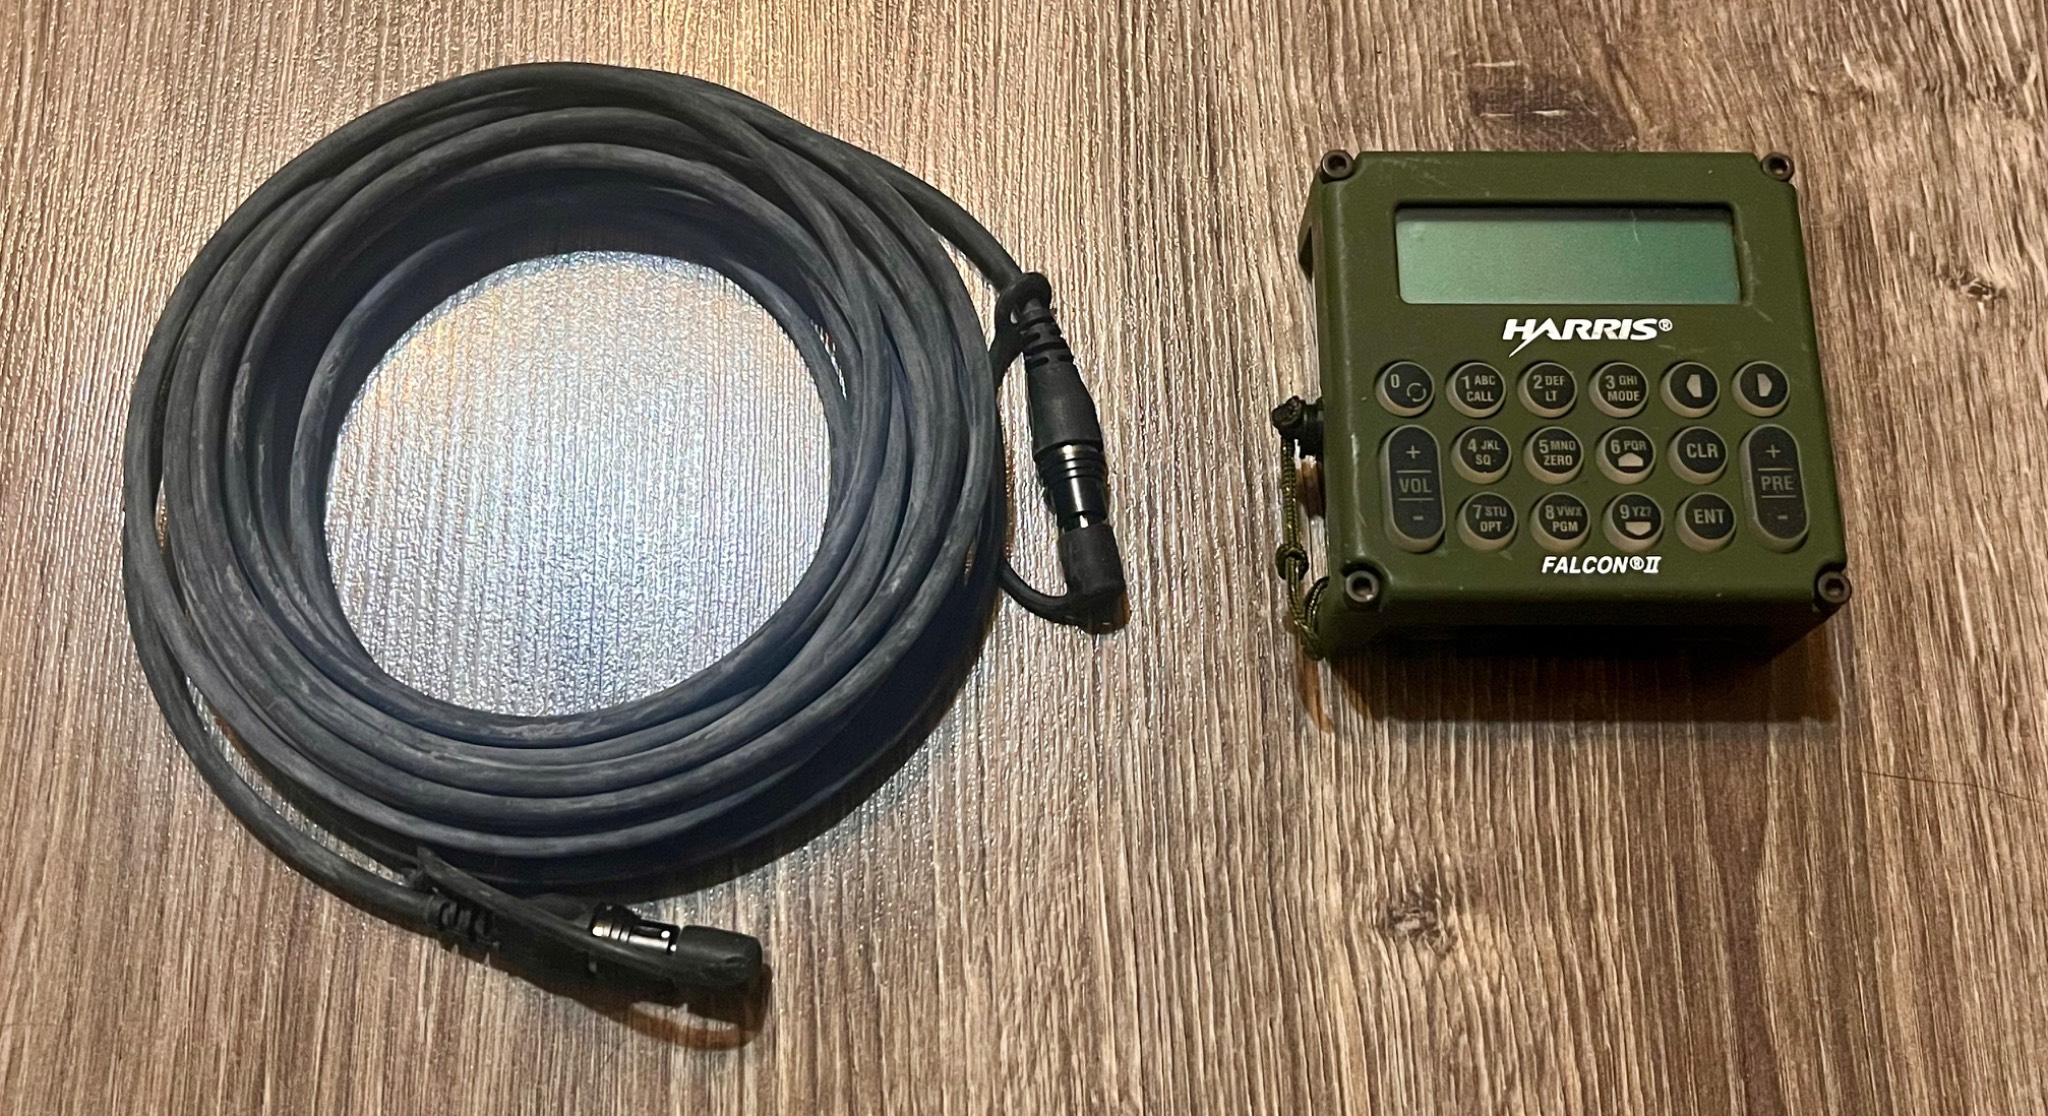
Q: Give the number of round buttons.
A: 14